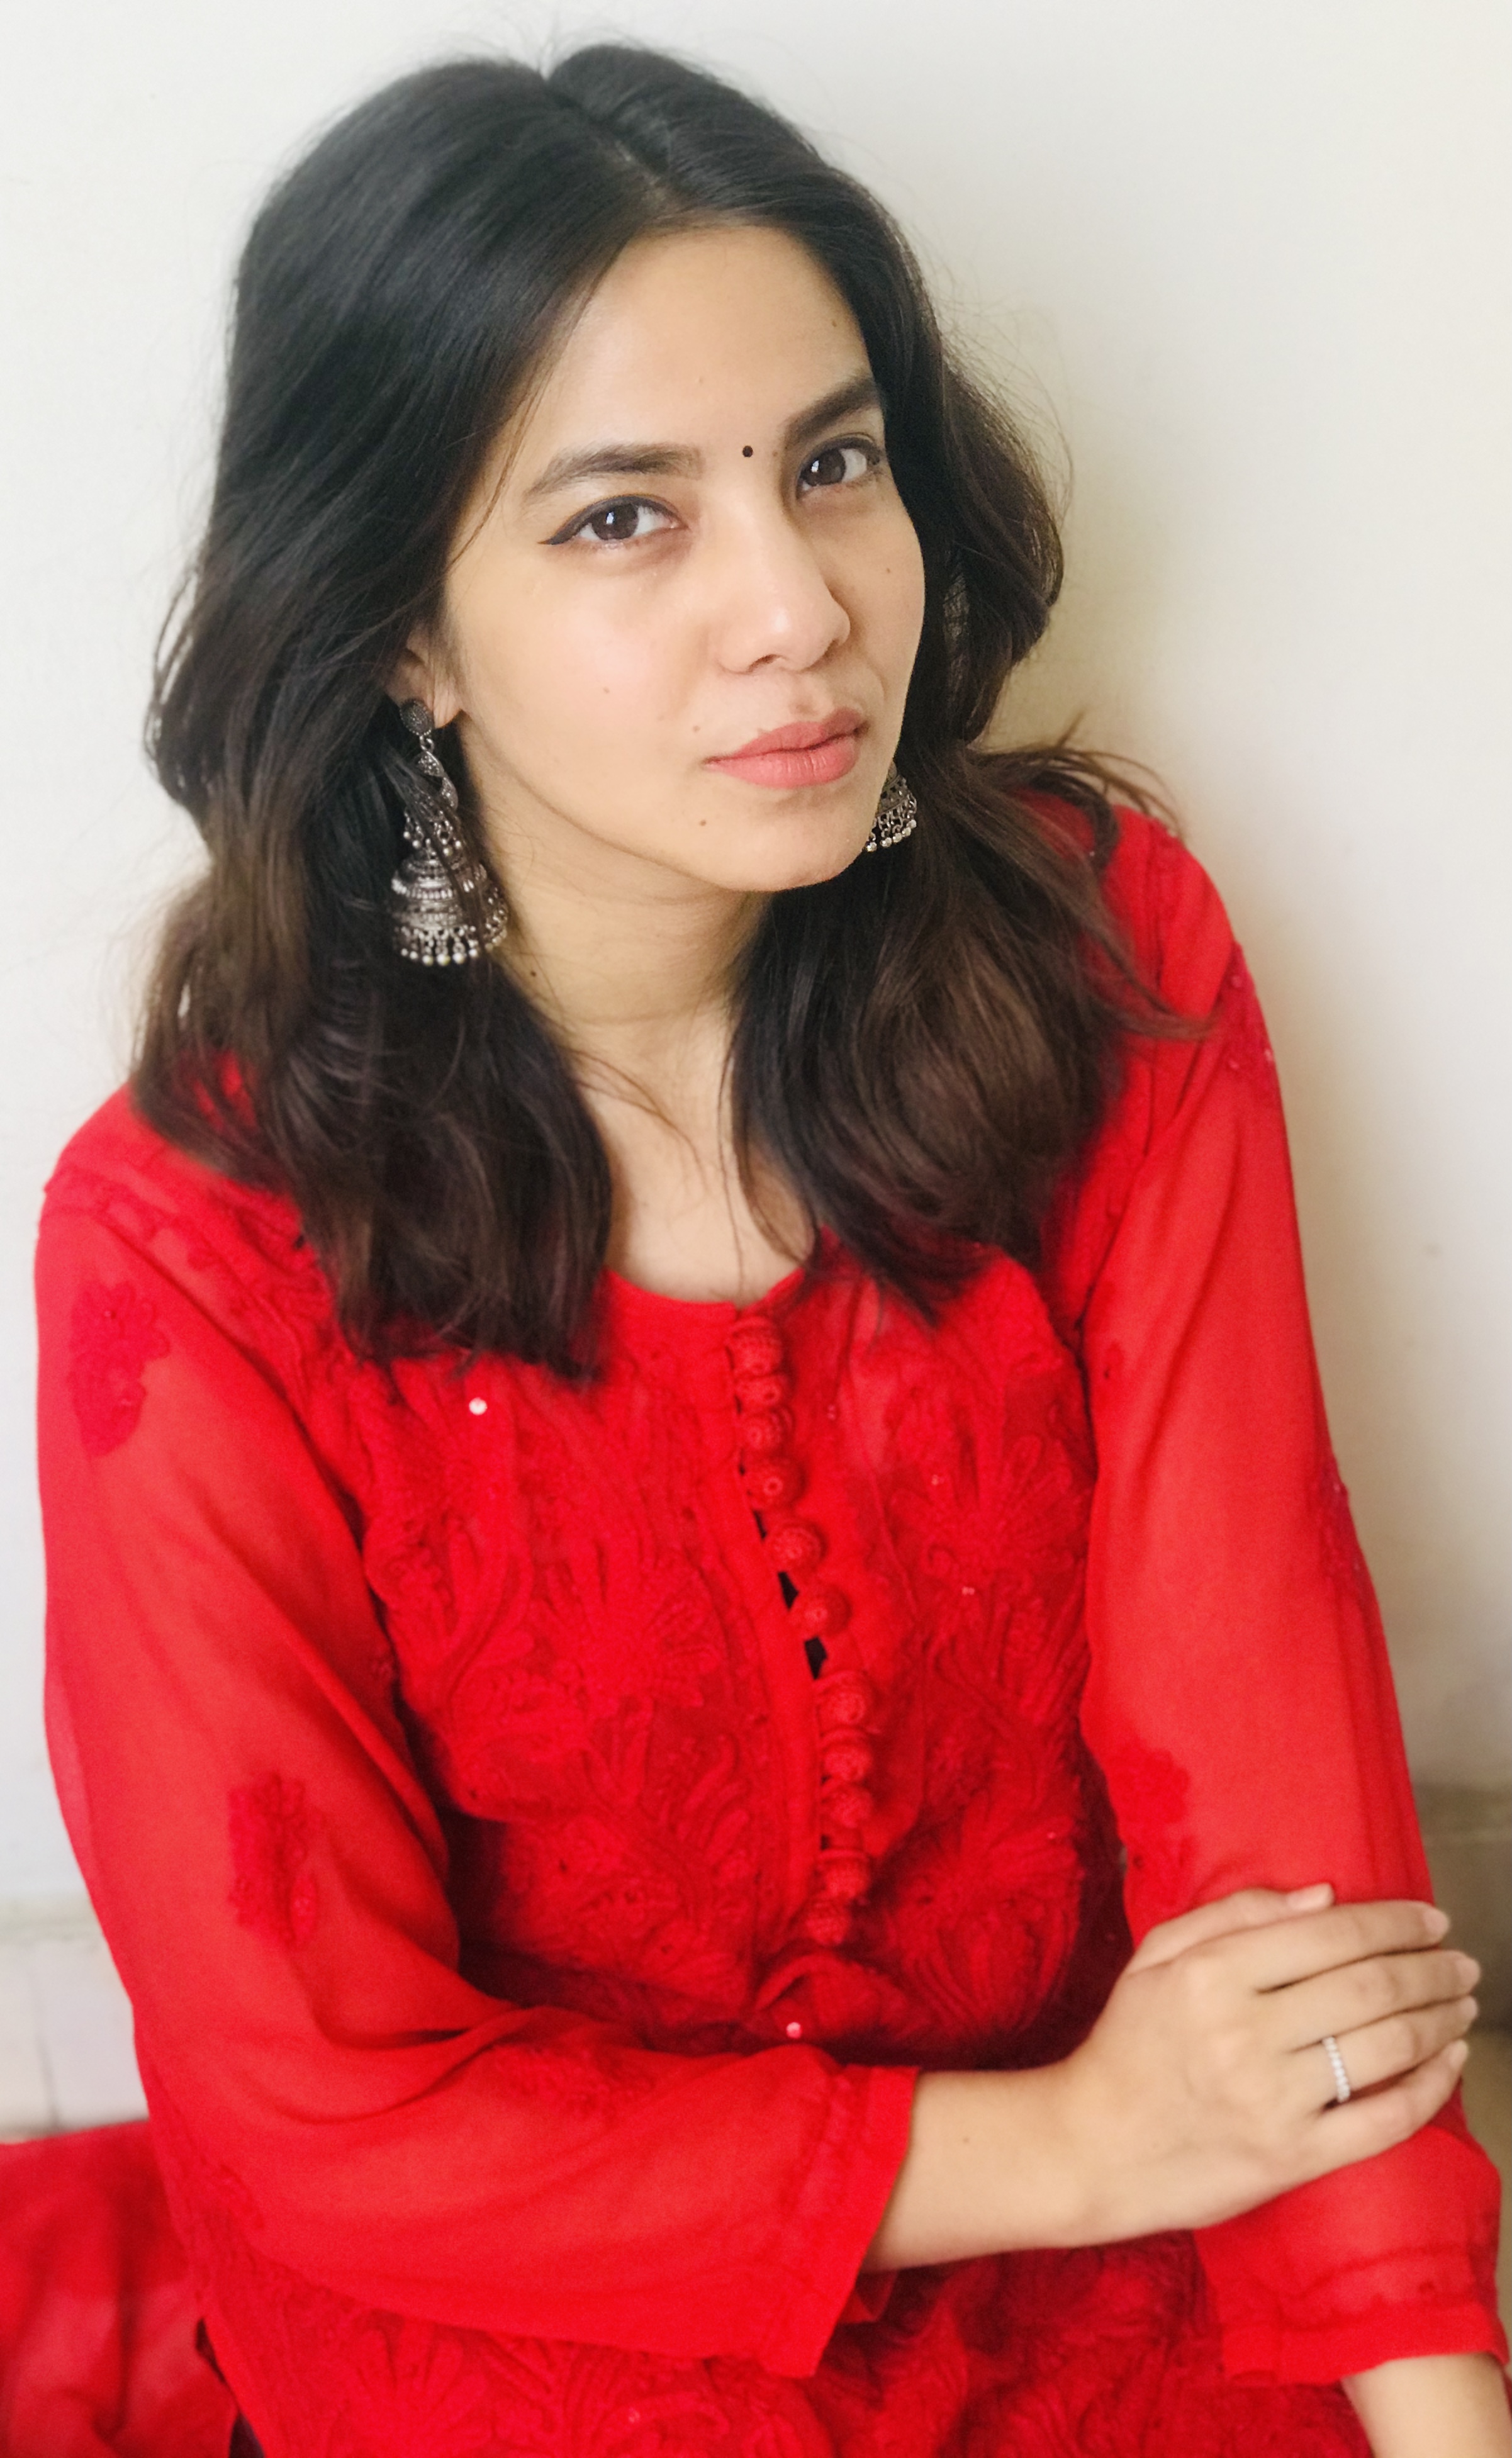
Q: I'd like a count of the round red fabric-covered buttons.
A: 11